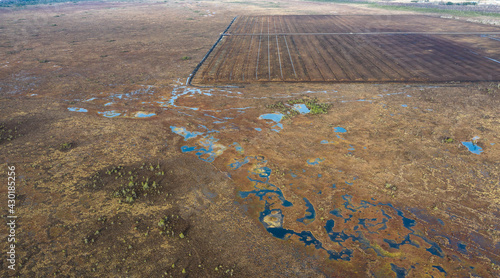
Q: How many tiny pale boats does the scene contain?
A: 0